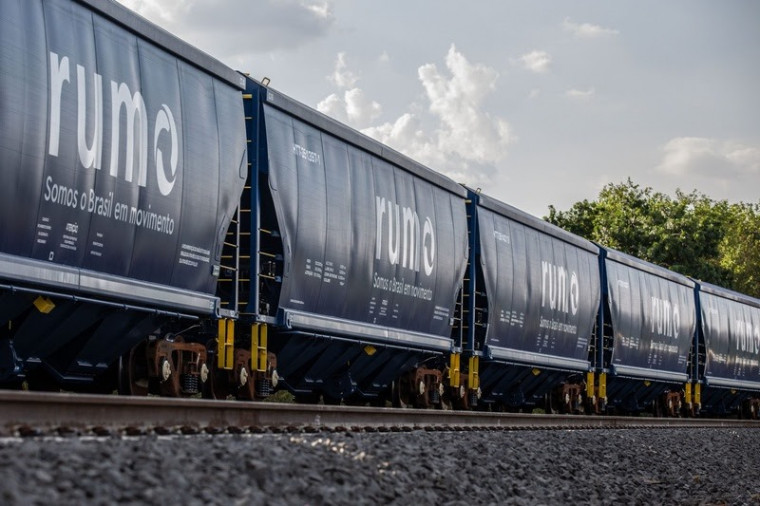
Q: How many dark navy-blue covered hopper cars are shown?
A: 5